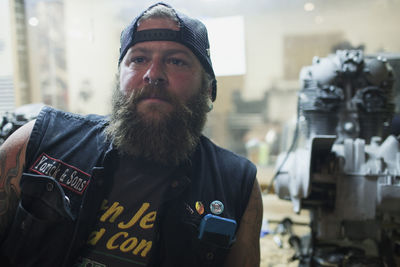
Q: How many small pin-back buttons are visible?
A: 3